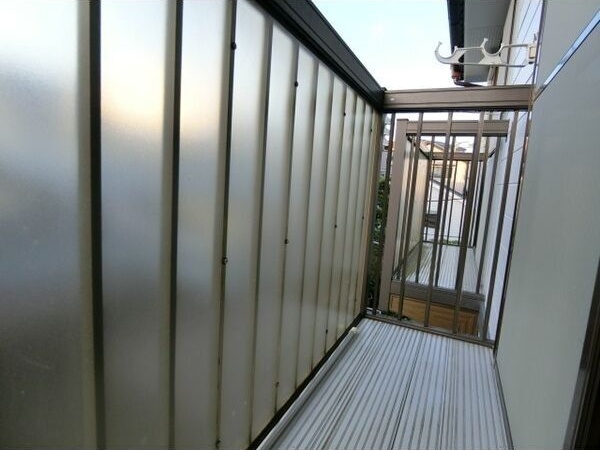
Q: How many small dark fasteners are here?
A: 12